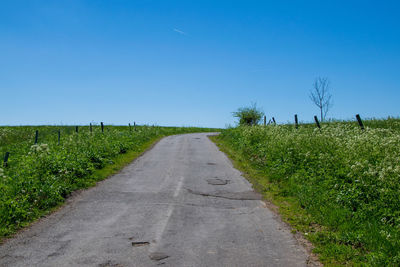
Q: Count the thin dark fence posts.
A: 13